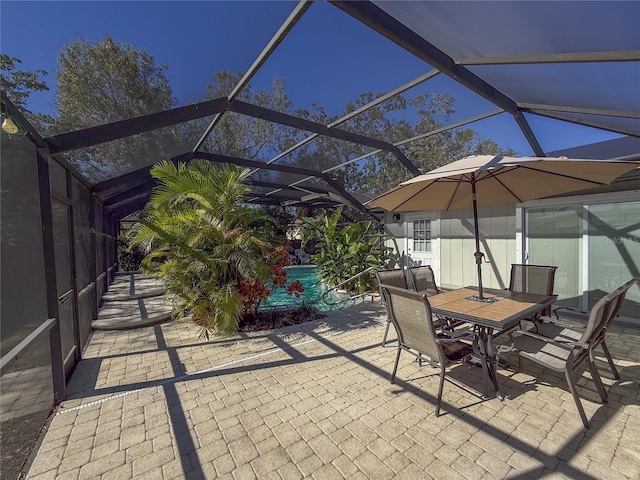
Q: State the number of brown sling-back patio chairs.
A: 6